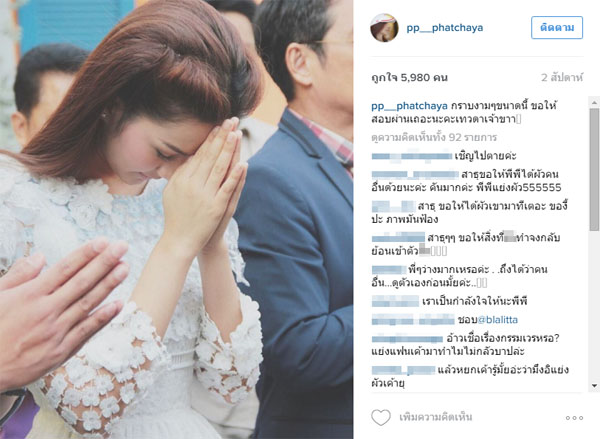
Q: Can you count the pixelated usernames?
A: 9